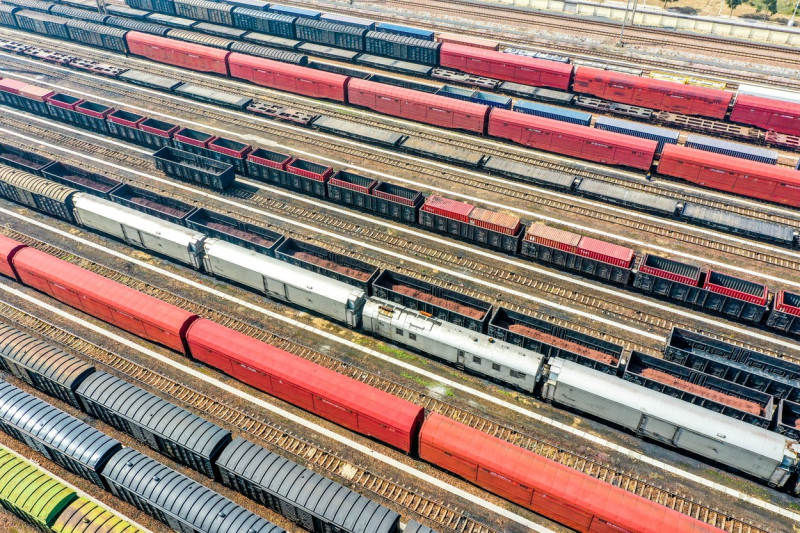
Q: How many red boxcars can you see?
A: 12